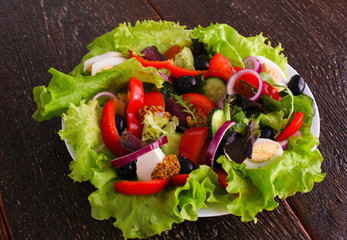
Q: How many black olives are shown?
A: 7